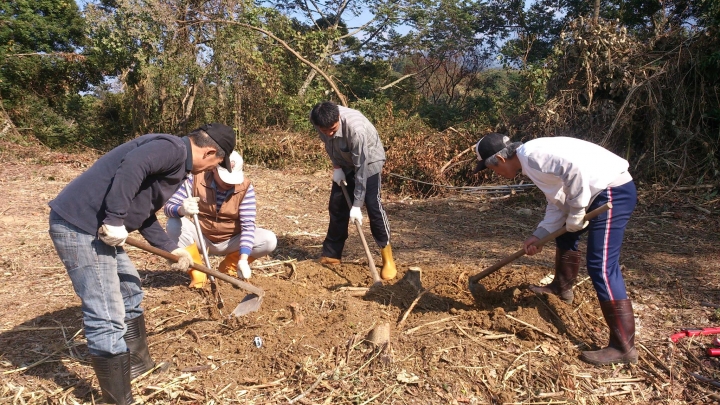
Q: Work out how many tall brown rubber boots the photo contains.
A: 2